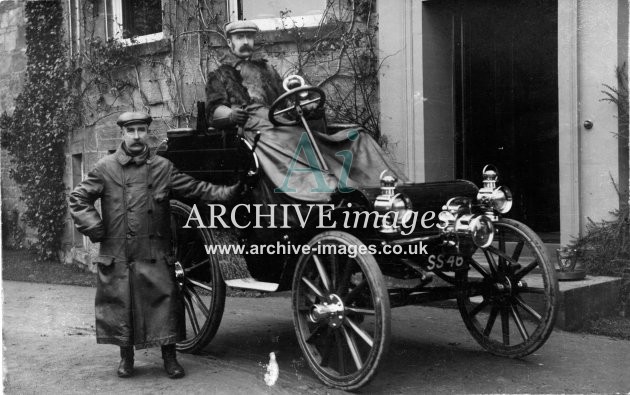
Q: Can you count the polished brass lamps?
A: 3